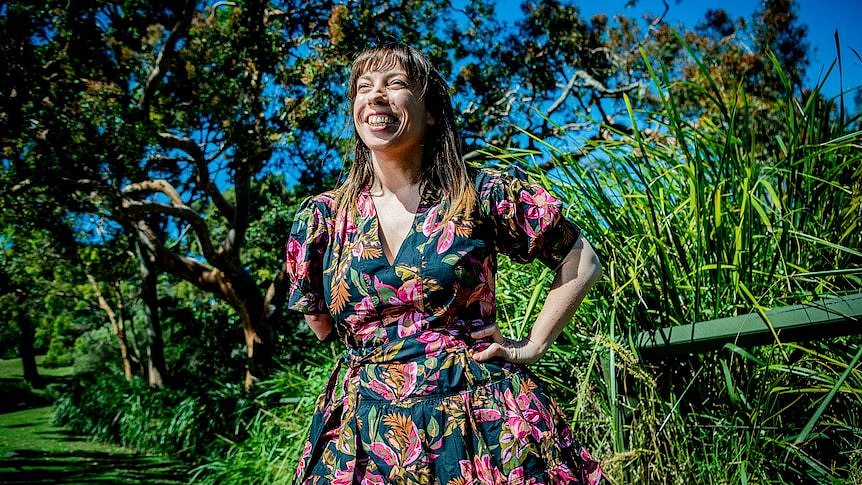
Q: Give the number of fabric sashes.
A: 1